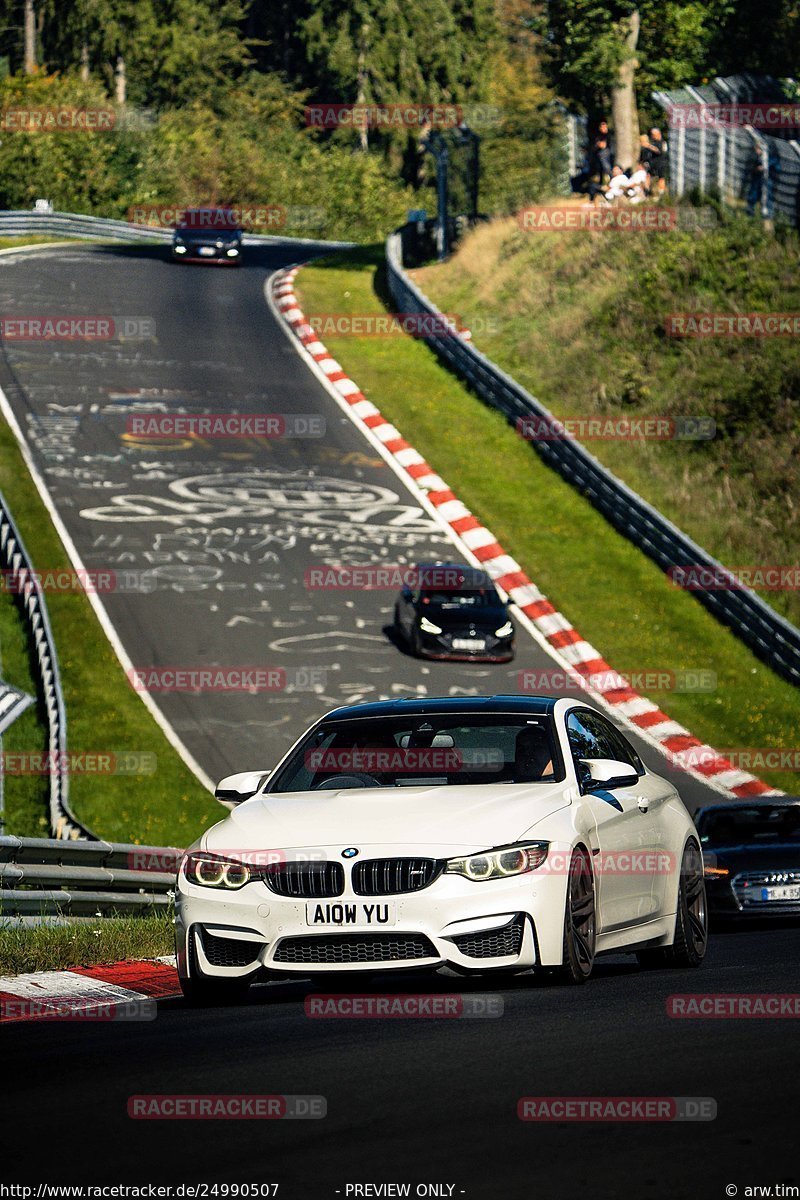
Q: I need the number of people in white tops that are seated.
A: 2